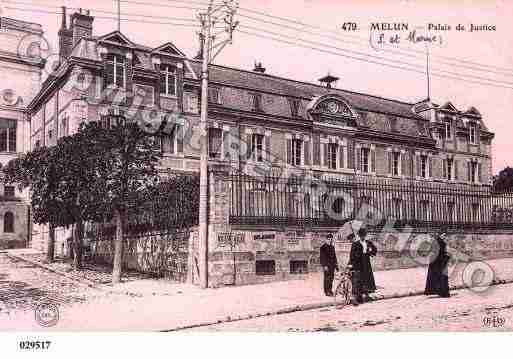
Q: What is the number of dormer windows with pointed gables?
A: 4